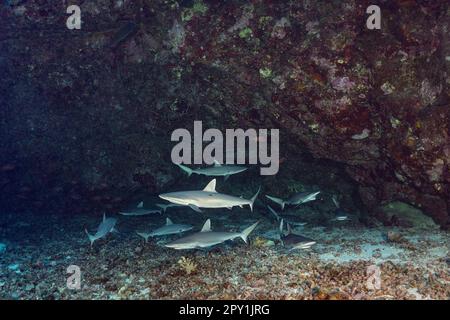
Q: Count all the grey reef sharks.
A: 11